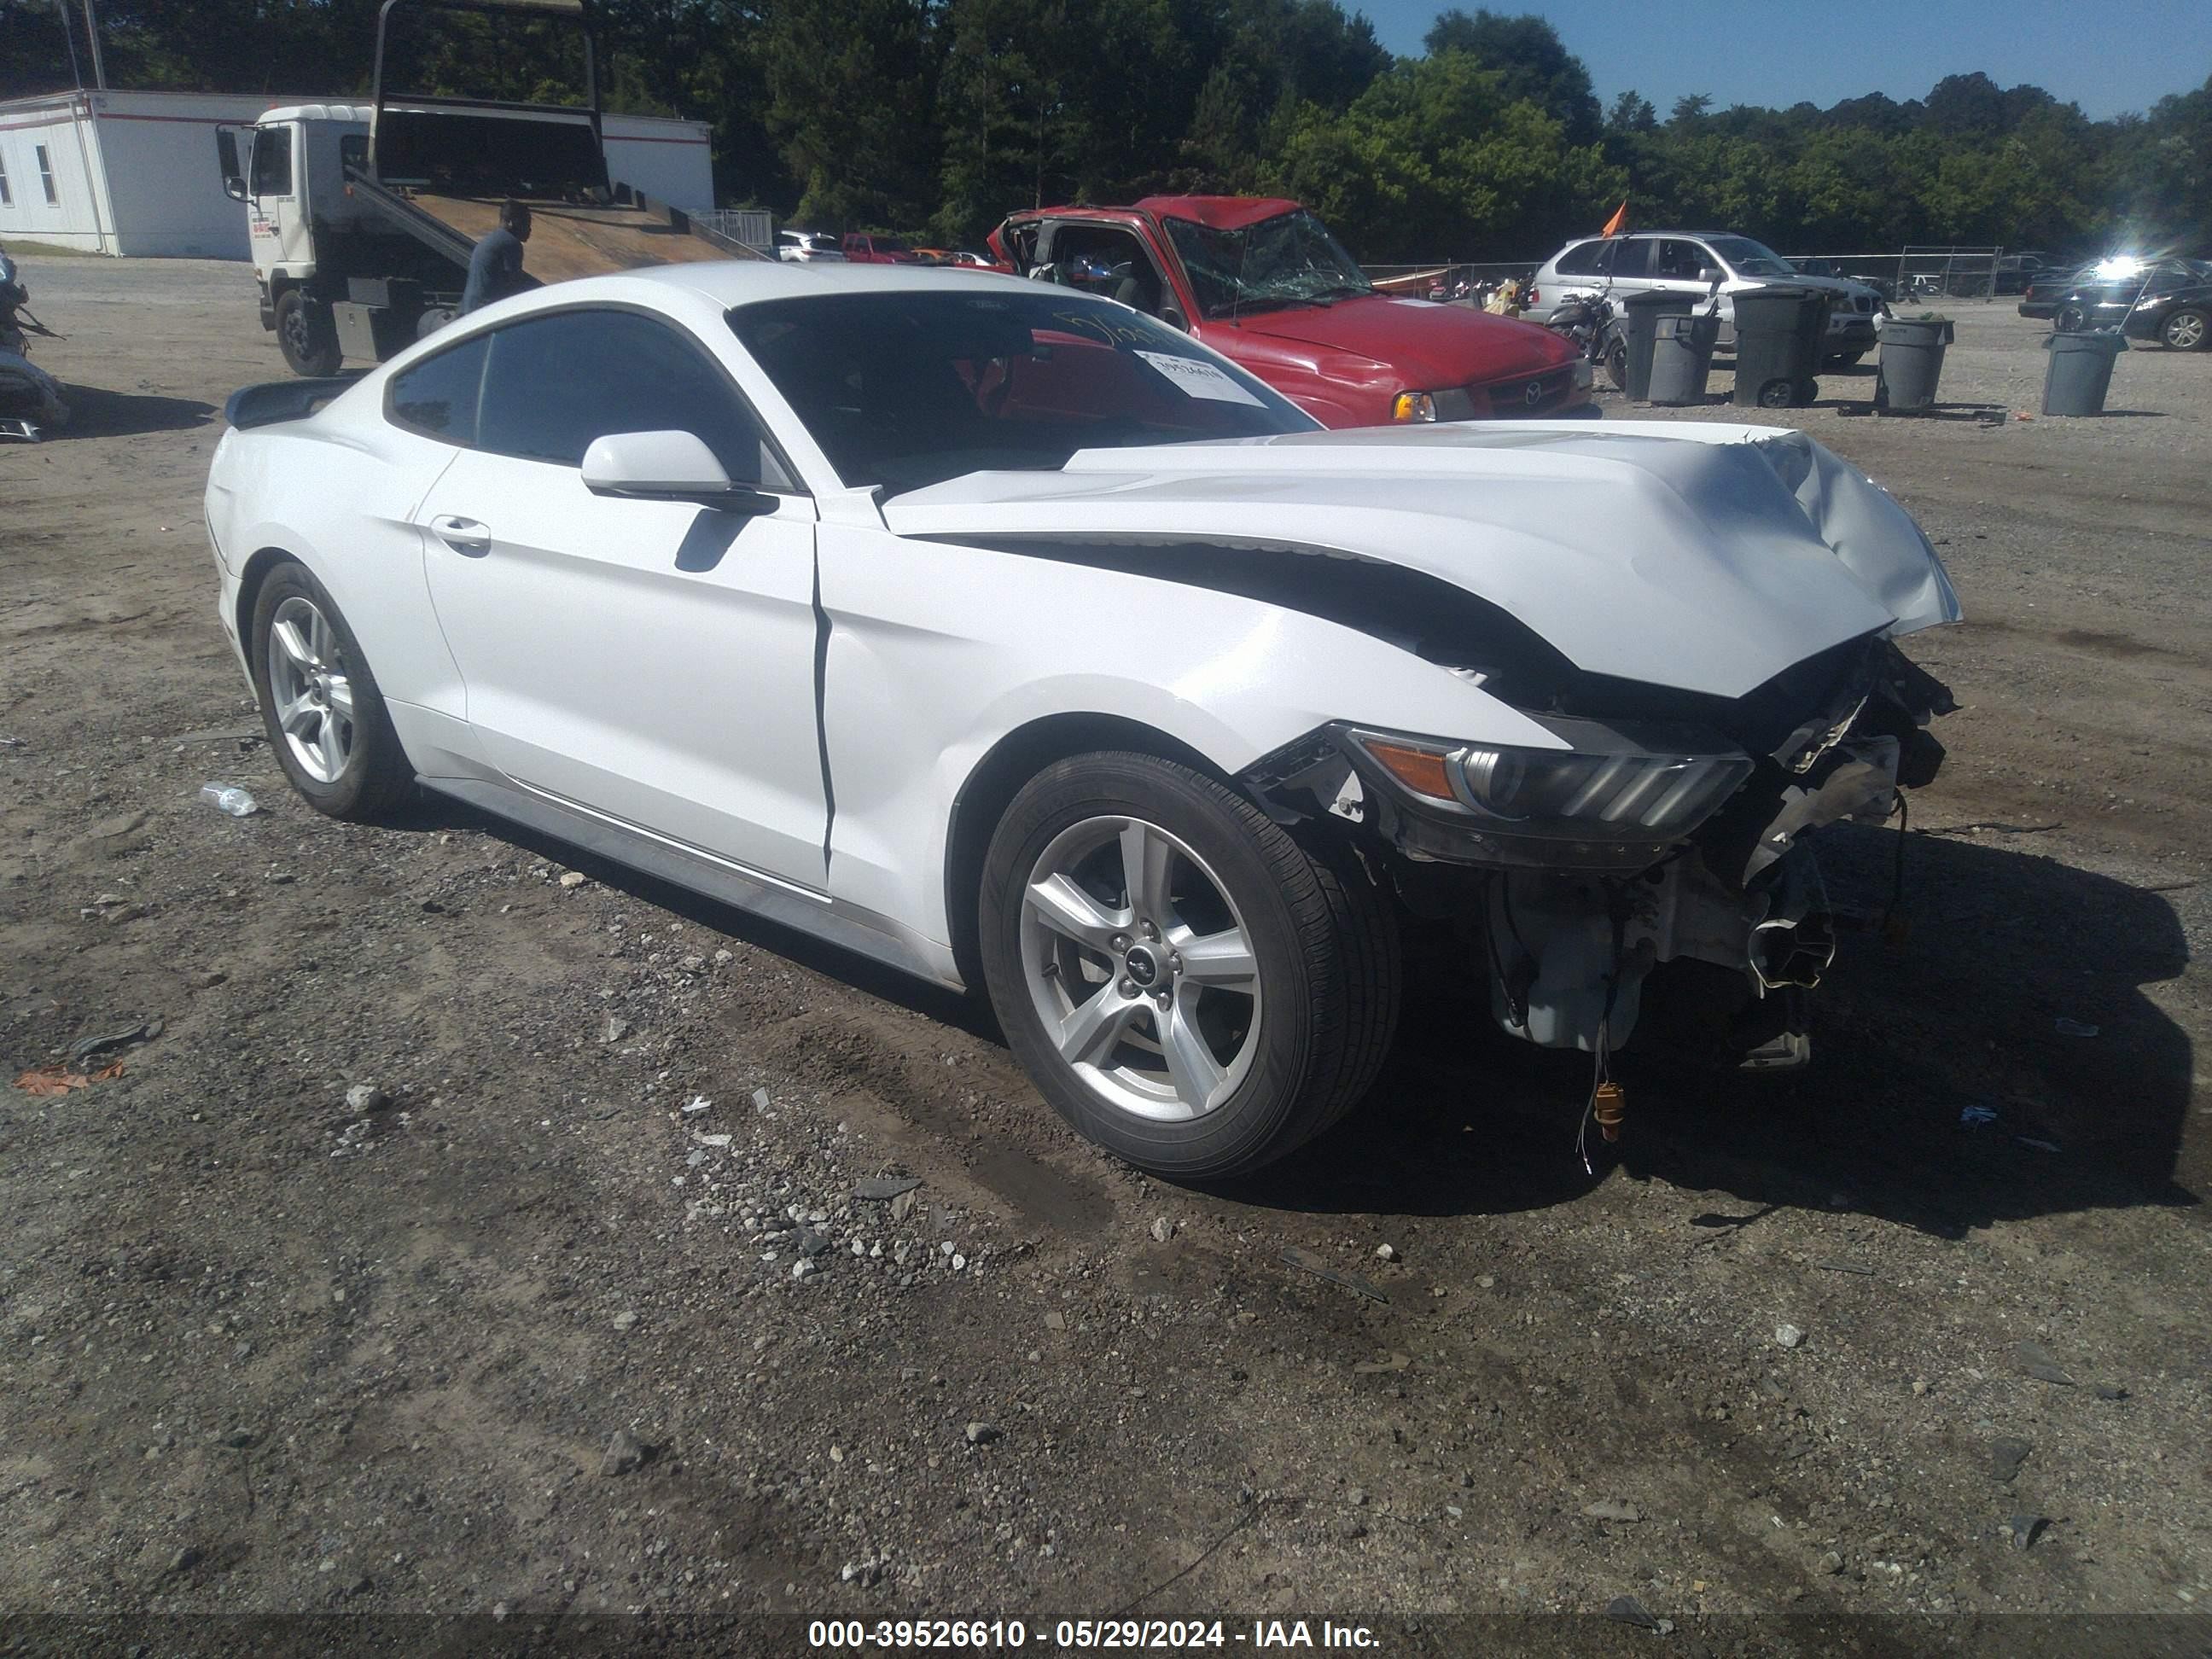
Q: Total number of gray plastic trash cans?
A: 5